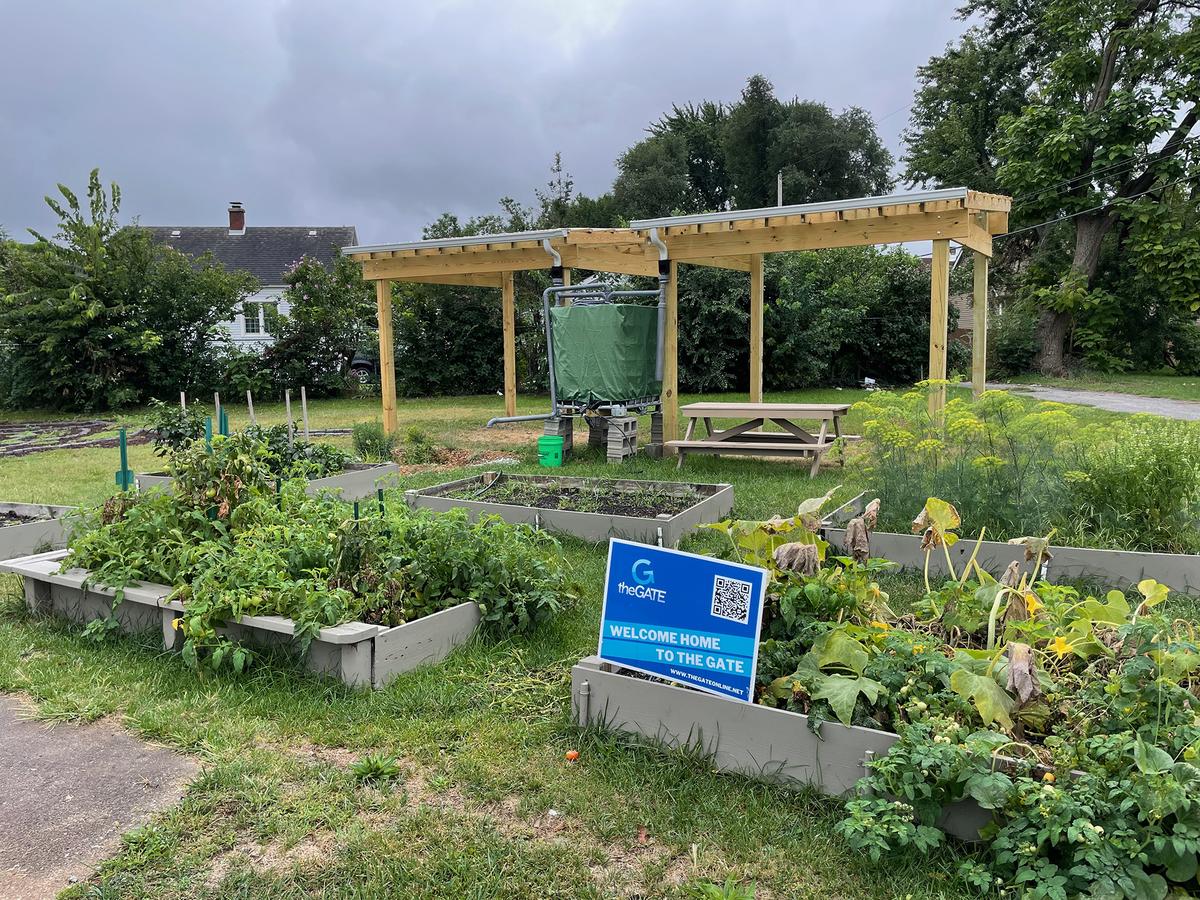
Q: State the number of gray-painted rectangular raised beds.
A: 6